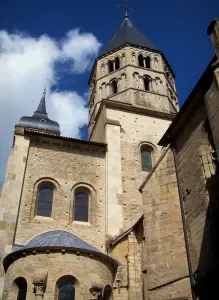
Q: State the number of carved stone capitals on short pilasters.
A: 2